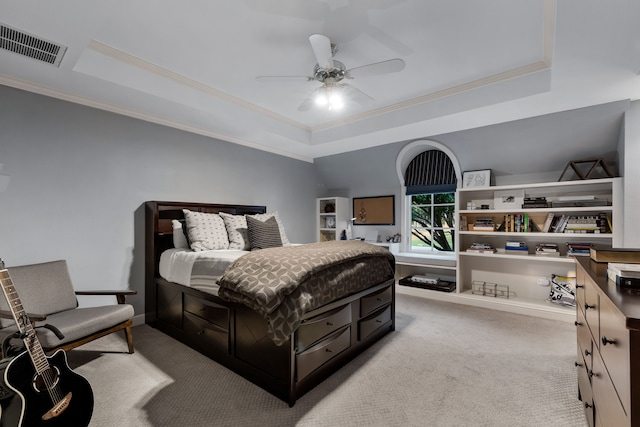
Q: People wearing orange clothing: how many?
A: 0